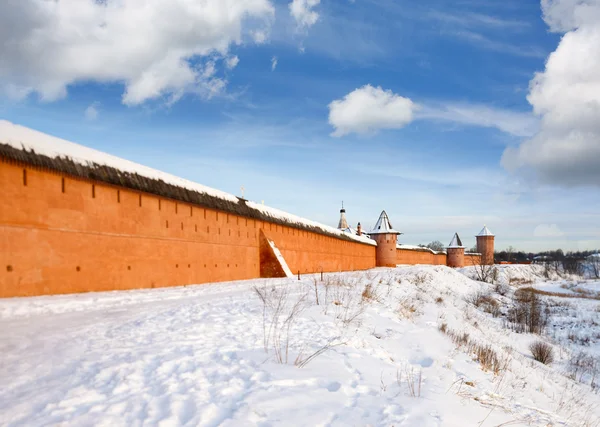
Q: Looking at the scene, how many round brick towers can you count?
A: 3